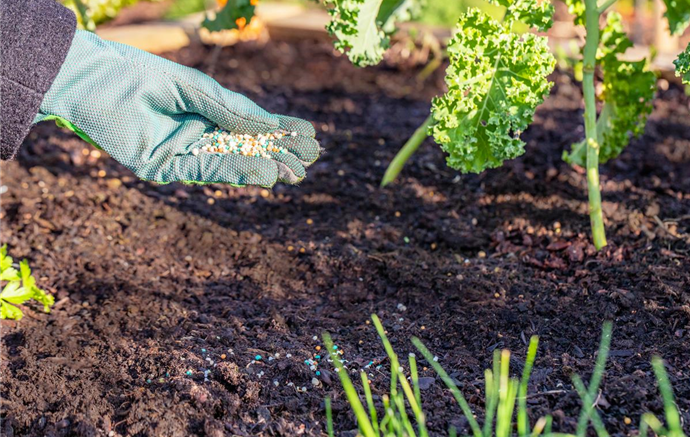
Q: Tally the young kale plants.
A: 2